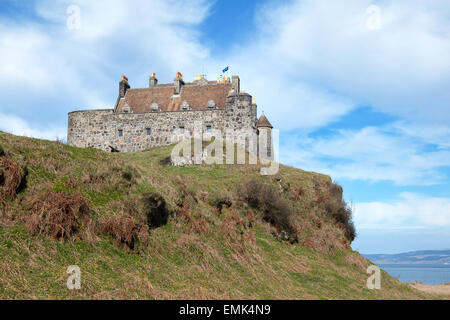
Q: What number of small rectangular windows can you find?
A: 4